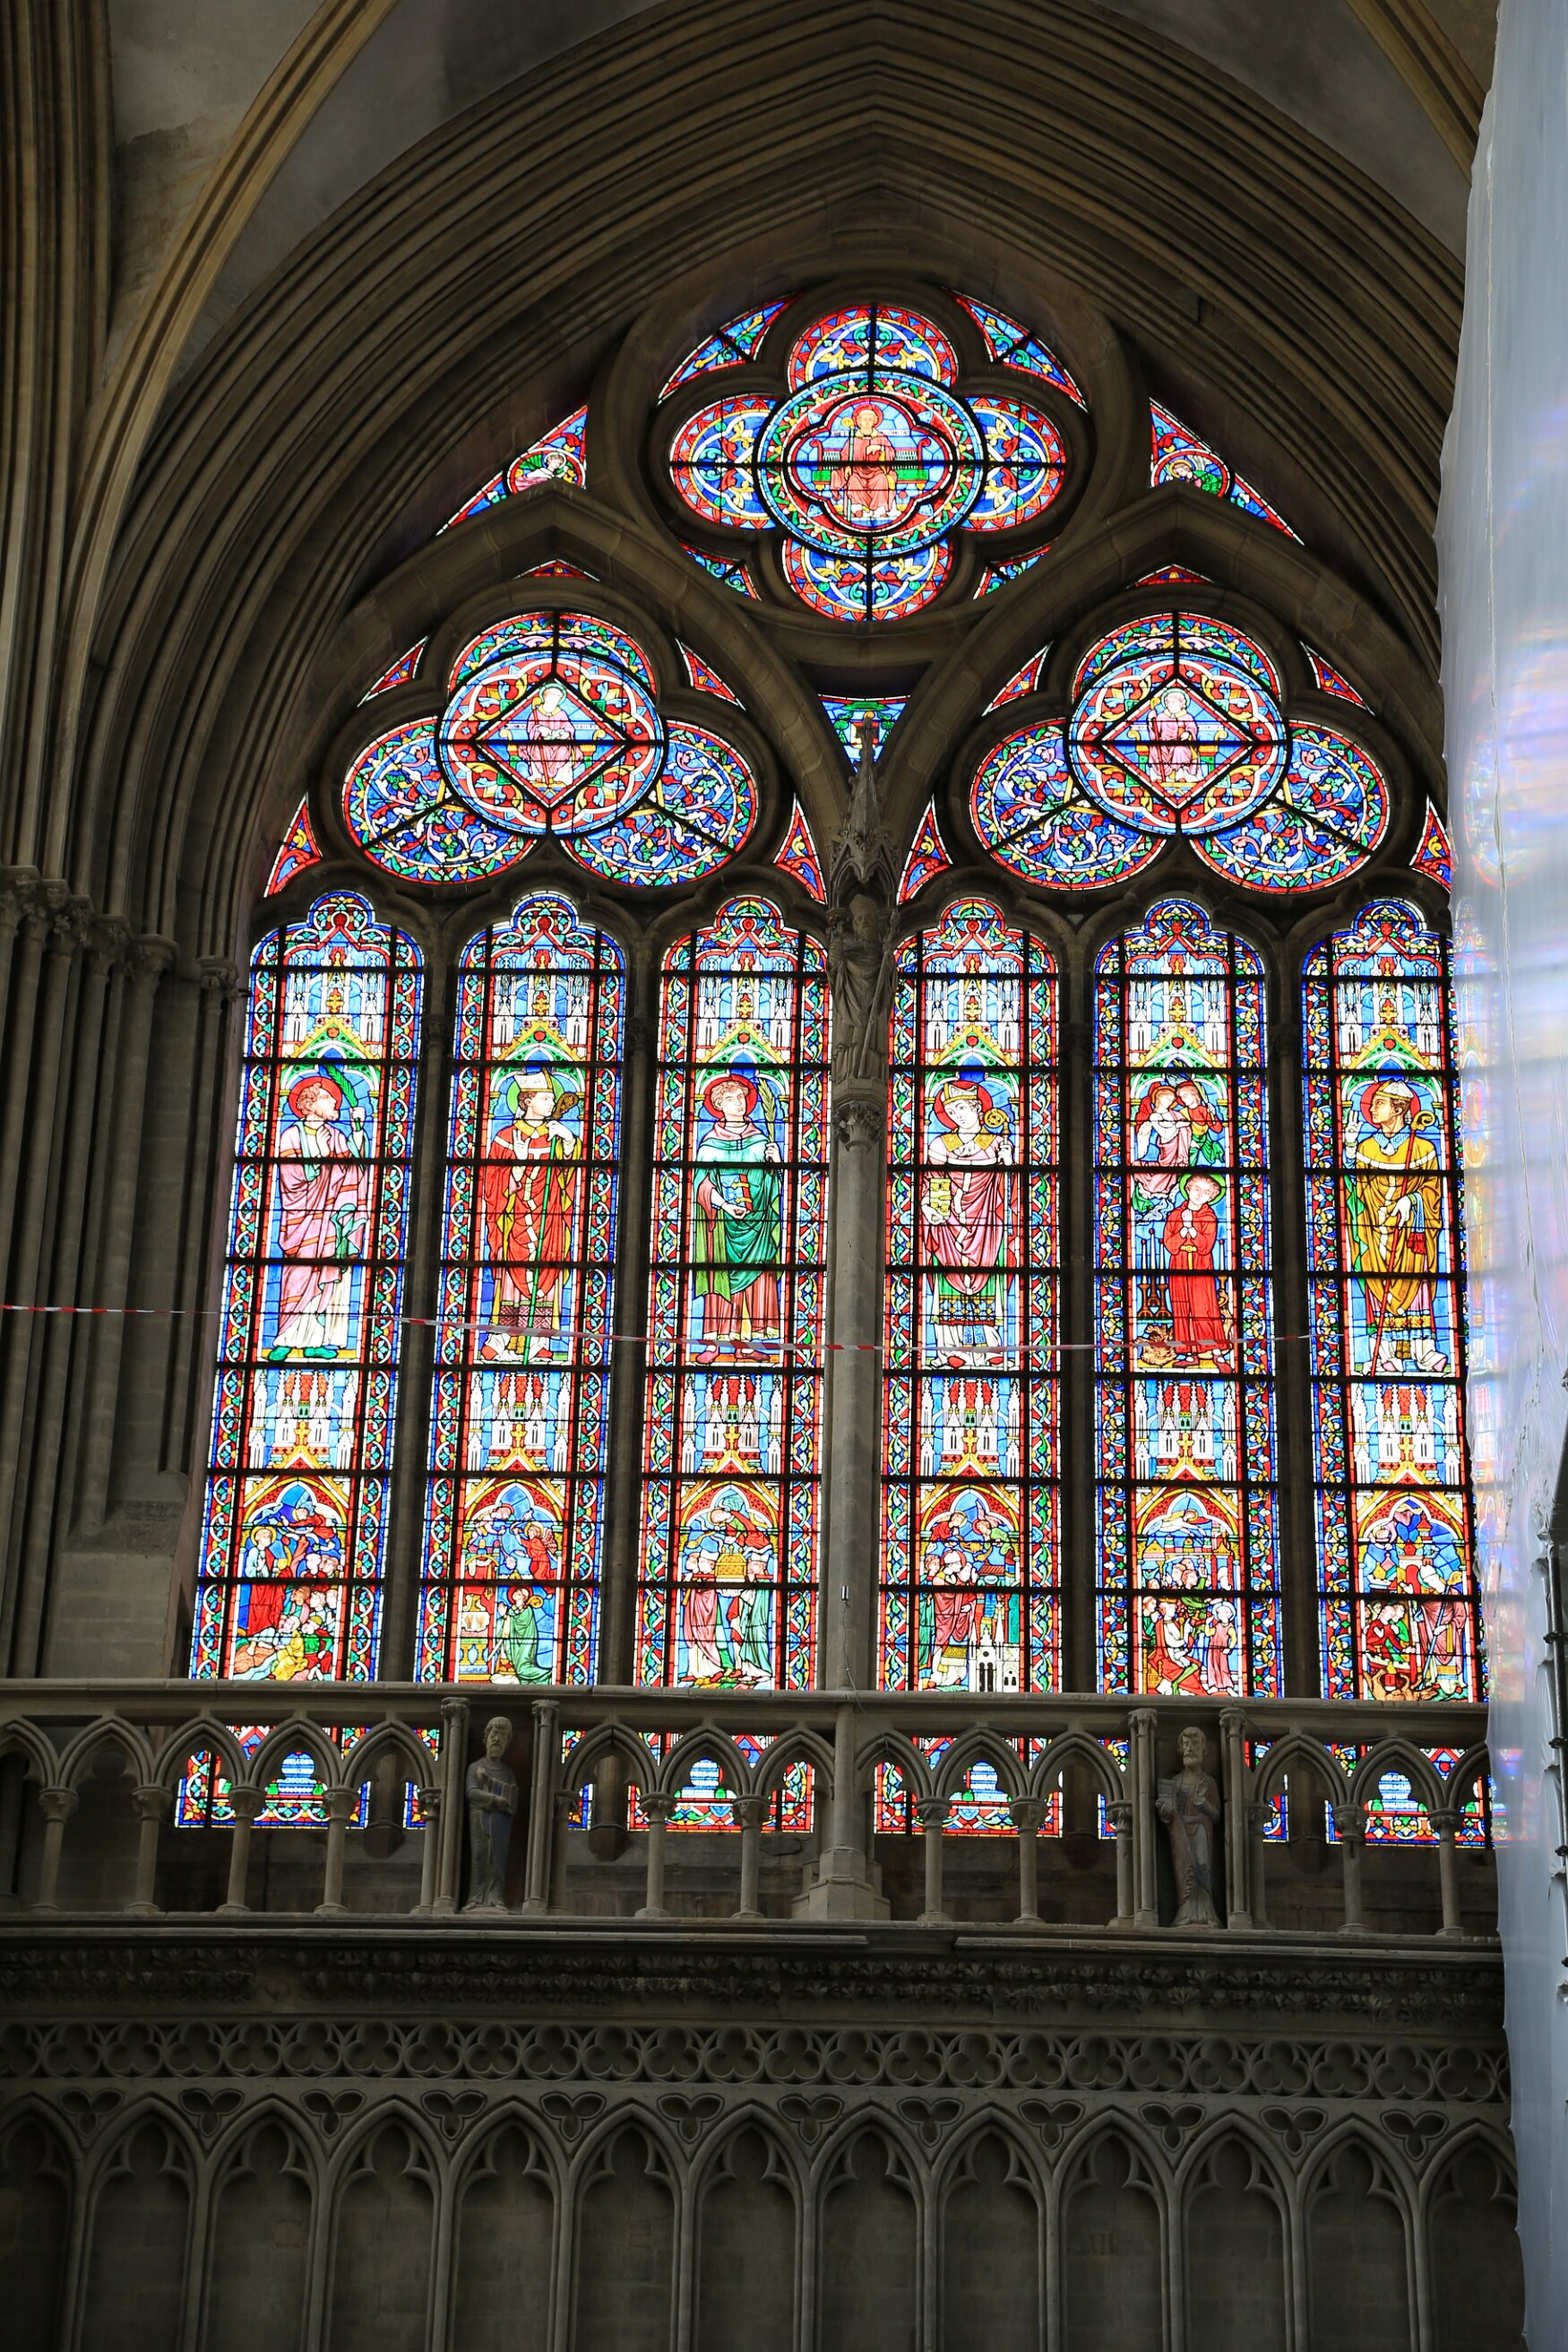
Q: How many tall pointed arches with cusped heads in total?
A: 13